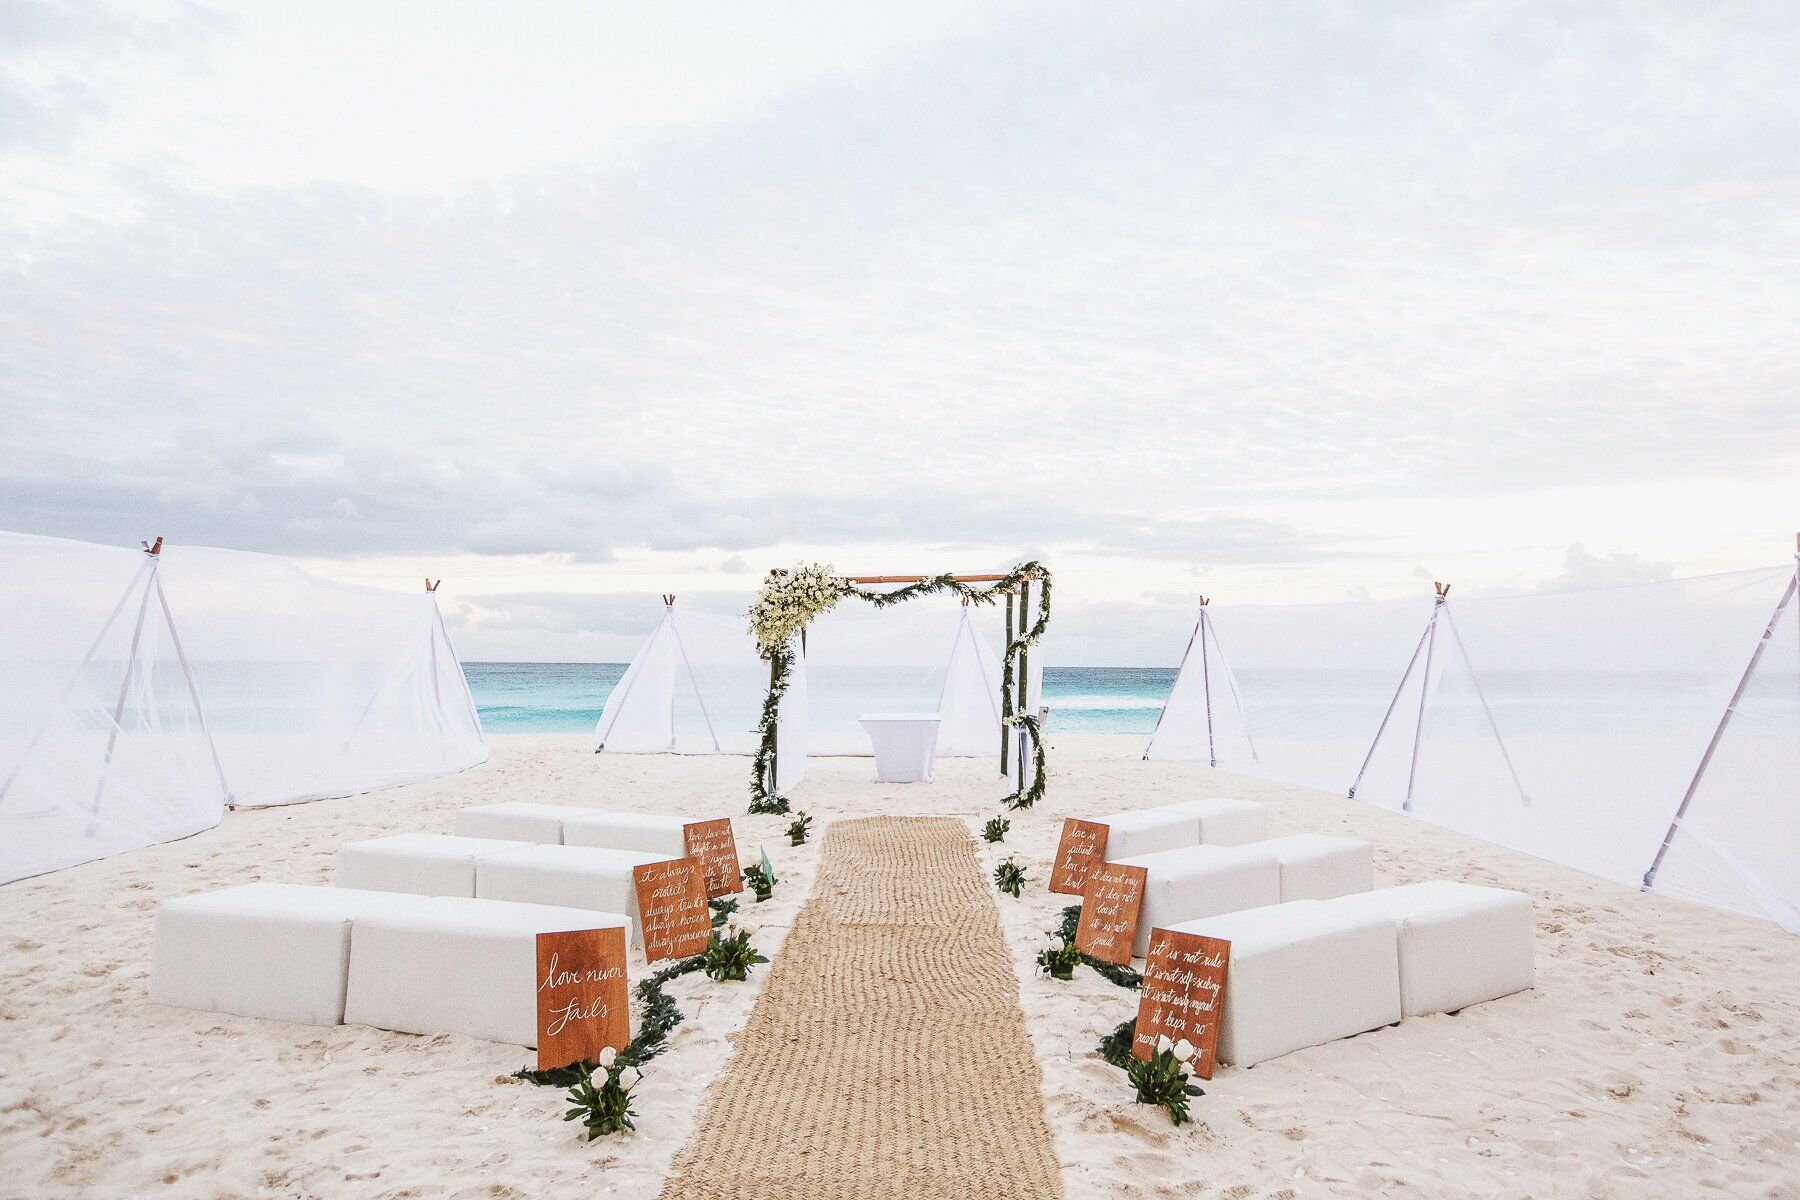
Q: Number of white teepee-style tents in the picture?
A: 7